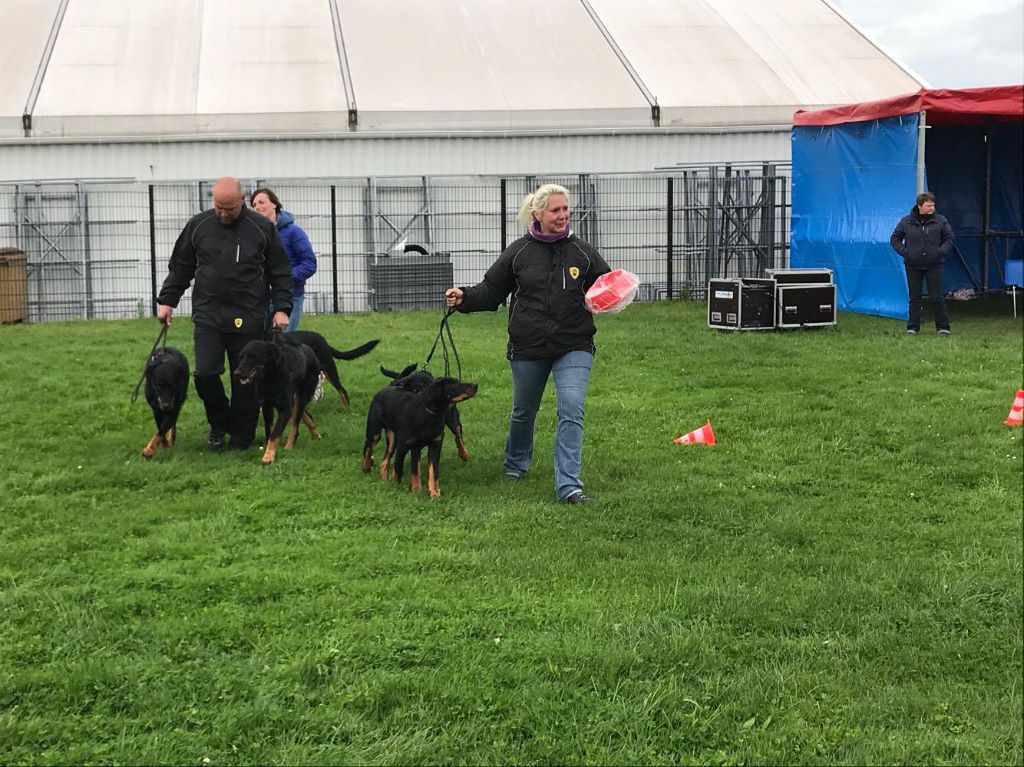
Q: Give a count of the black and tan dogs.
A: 5